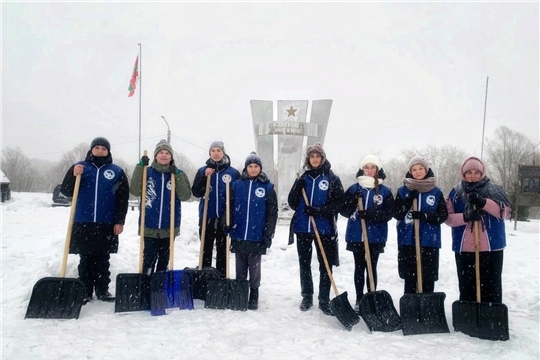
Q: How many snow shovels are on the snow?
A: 9